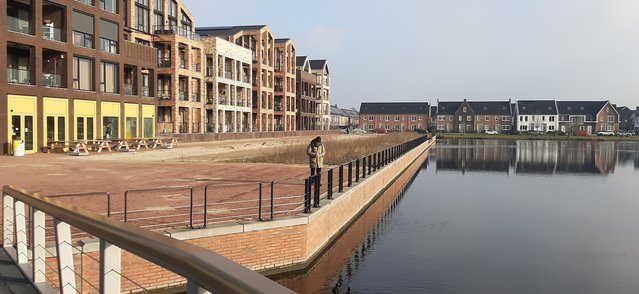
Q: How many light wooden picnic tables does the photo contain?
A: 6